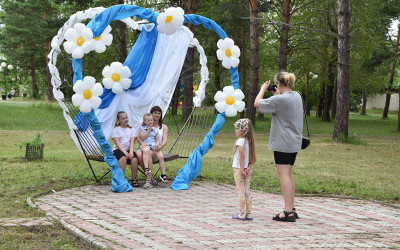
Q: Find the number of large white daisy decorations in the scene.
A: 7